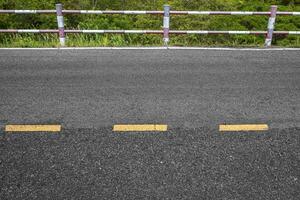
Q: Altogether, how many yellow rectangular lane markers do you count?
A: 3